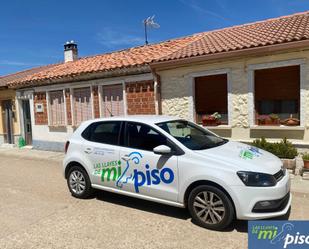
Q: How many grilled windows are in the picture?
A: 3